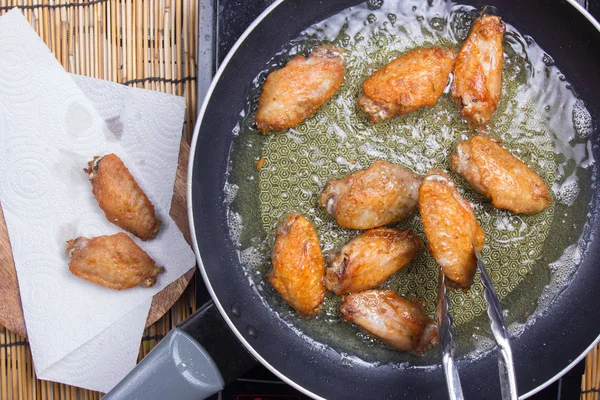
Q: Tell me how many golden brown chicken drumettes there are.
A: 11